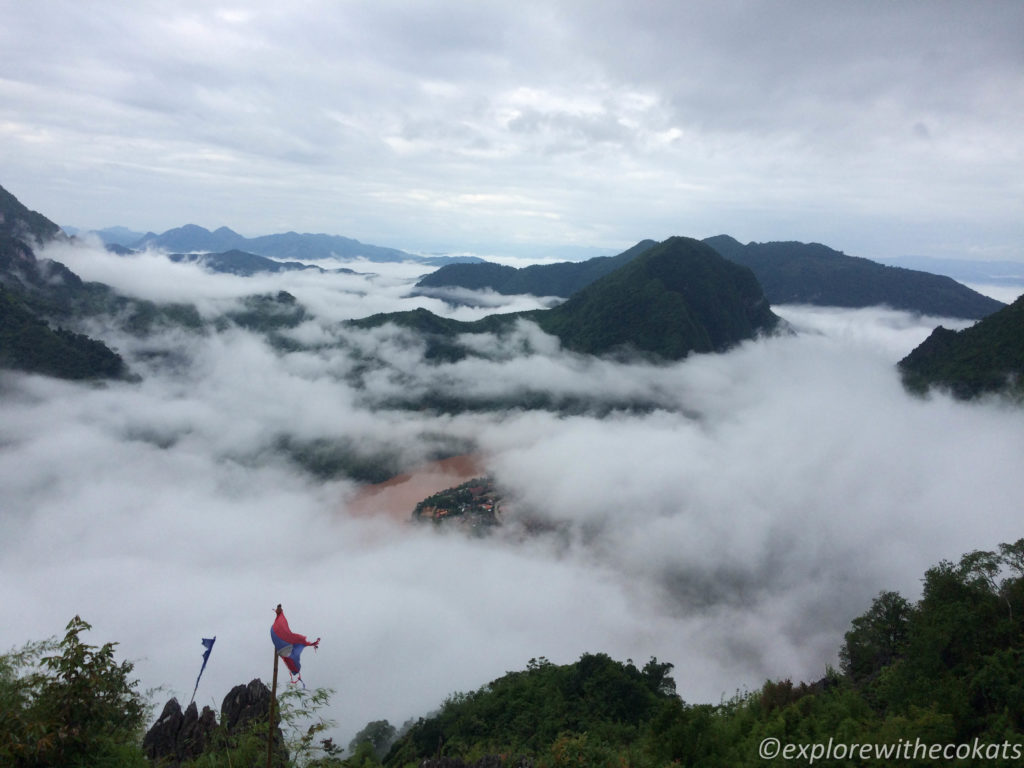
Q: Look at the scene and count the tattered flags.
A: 2